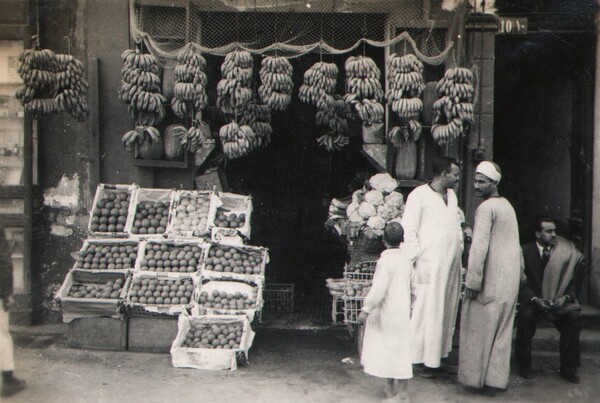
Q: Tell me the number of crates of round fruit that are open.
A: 11